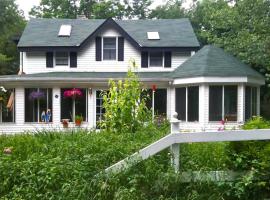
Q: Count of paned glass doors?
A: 1